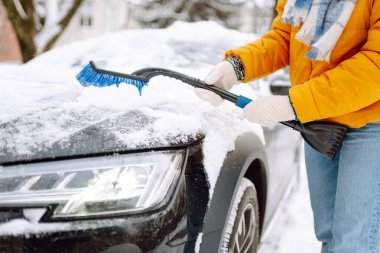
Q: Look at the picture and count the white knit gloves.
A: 2